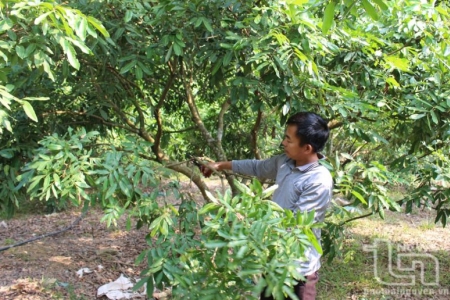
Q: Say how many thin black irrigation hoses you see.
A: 1